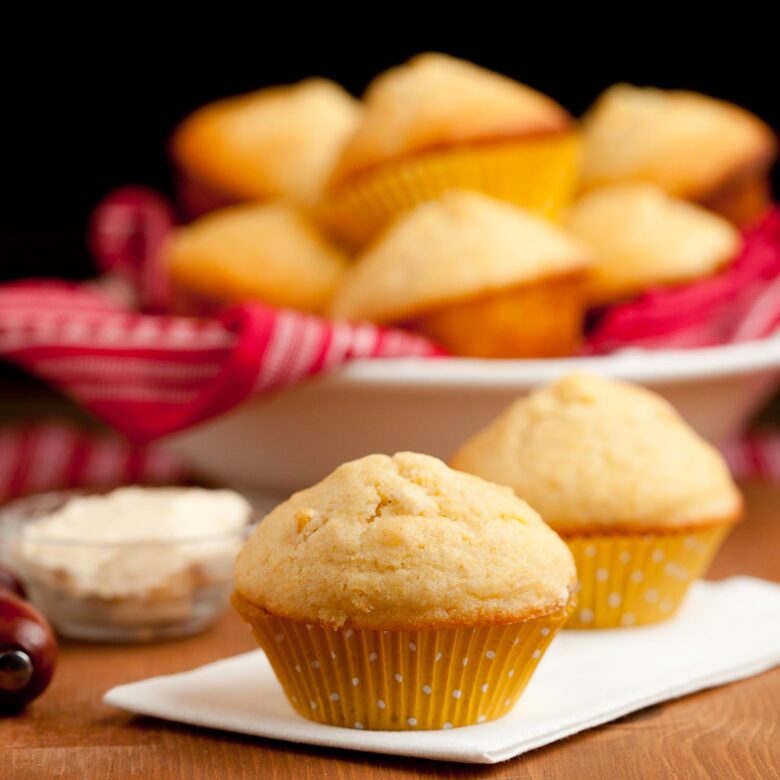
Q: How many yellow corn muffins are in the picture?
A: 8